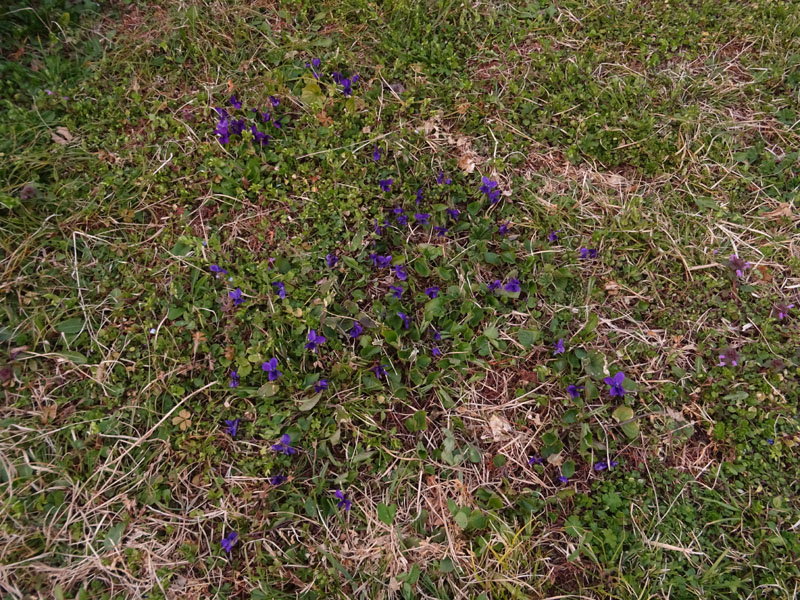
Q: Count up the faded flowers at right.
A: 3